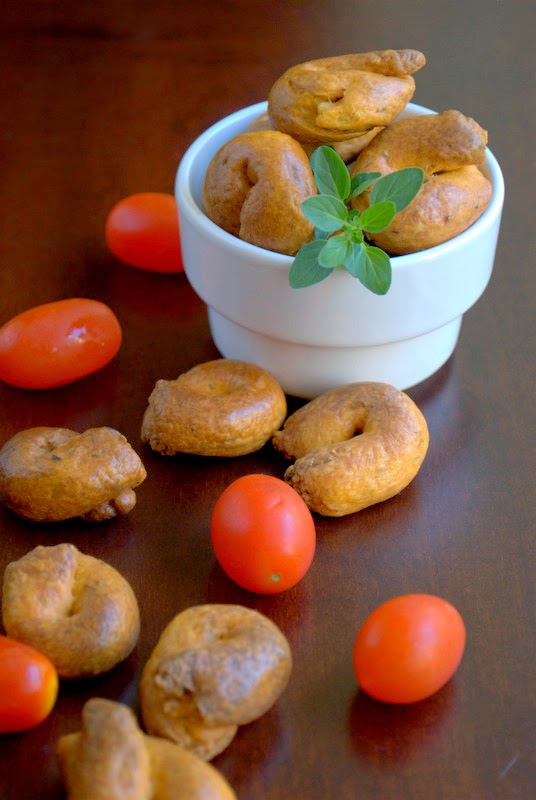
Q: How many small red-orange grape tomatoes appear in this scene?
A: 5